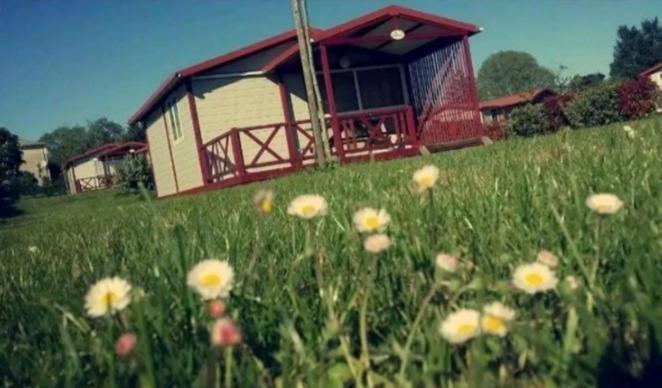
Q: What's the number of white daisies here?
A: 9